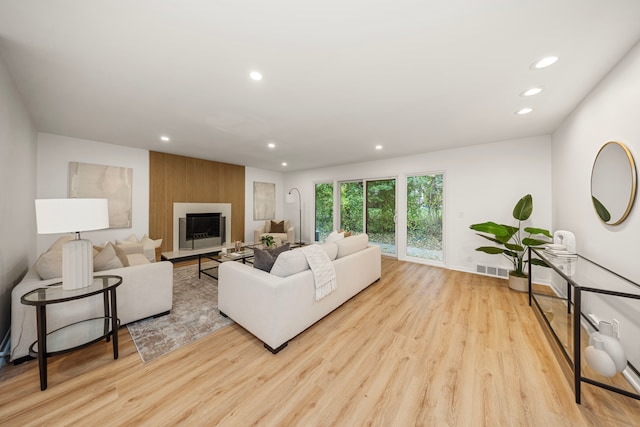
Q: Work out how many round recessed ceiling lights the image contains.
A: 8